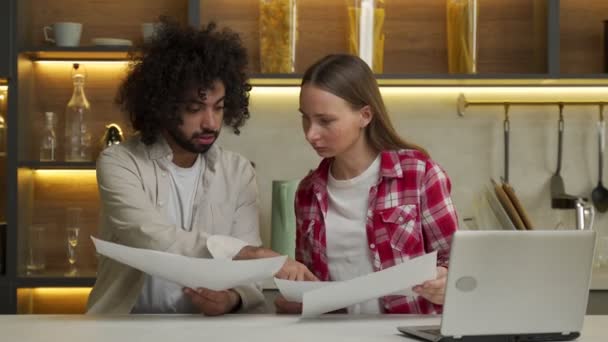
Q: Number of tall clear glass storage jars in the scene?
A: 3